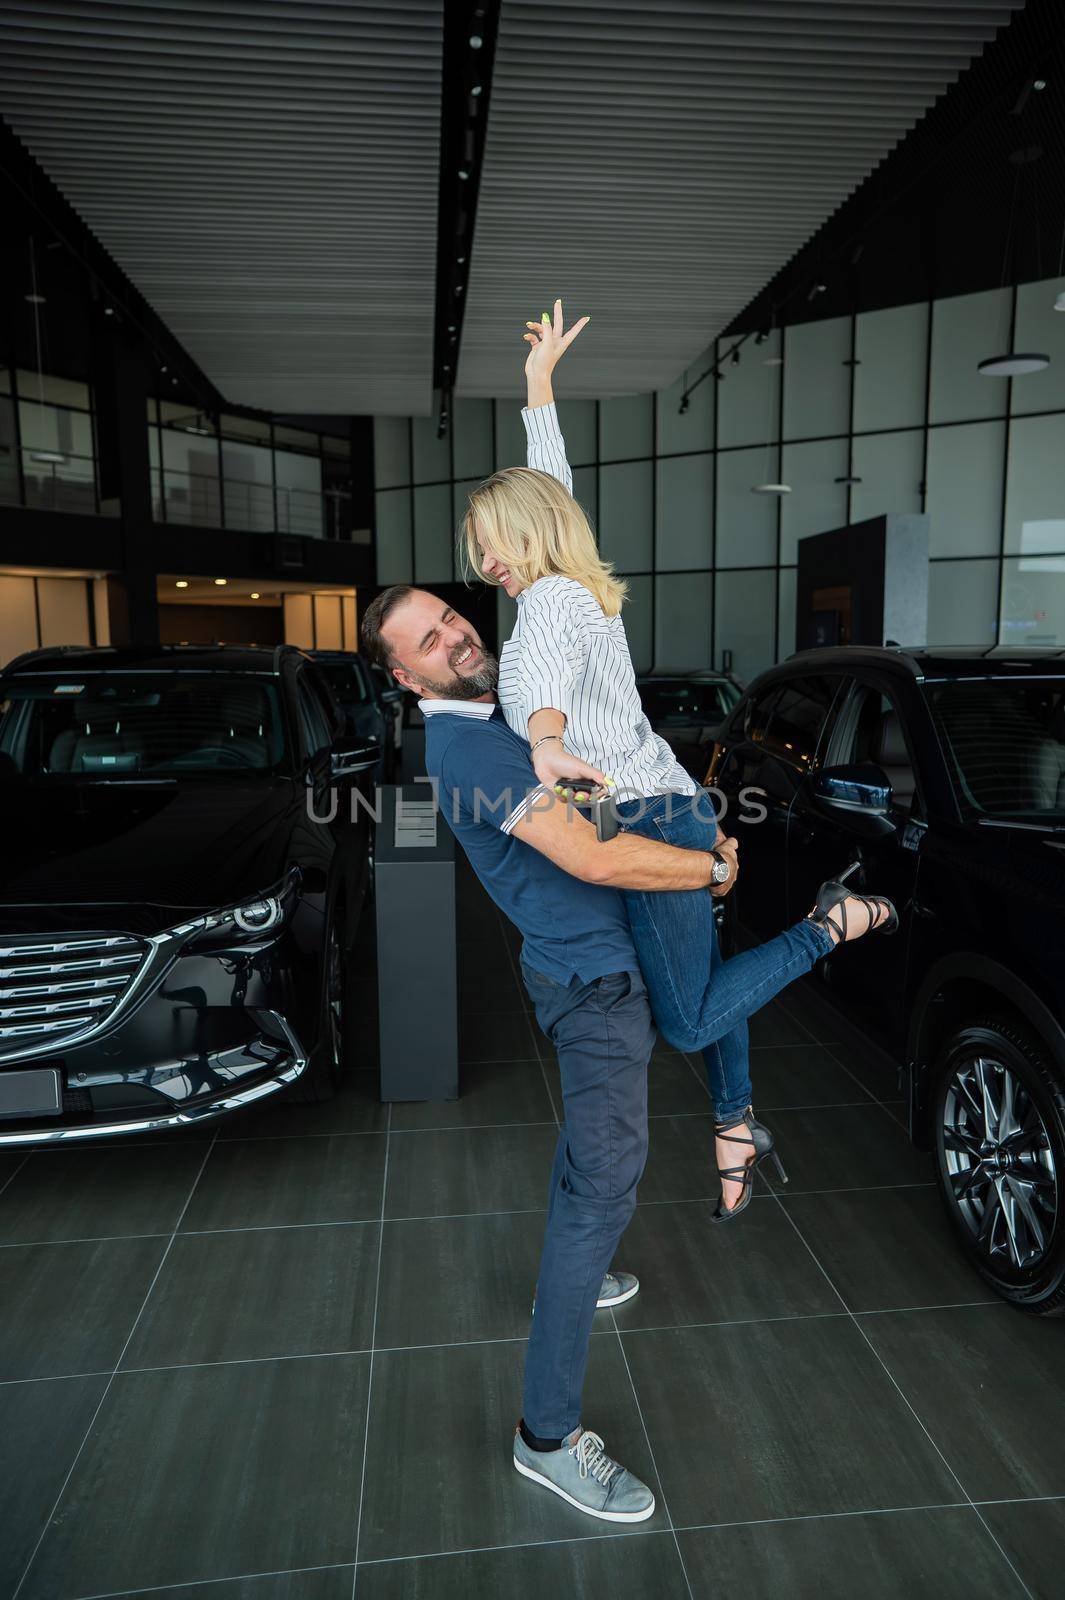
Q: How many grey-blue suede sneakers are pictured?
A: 2